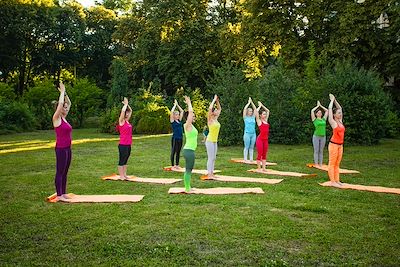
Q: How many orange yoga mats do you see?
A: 9